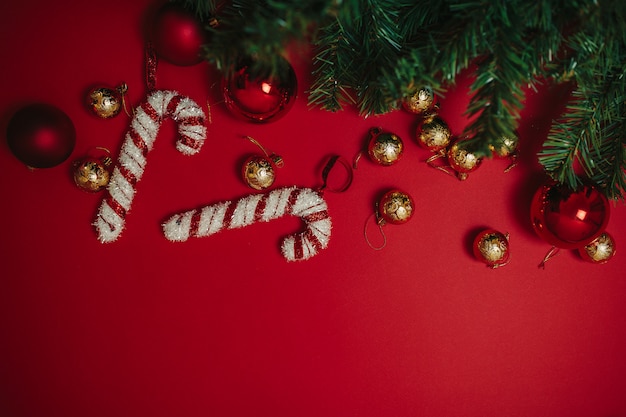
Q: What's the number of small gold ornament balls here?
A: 11